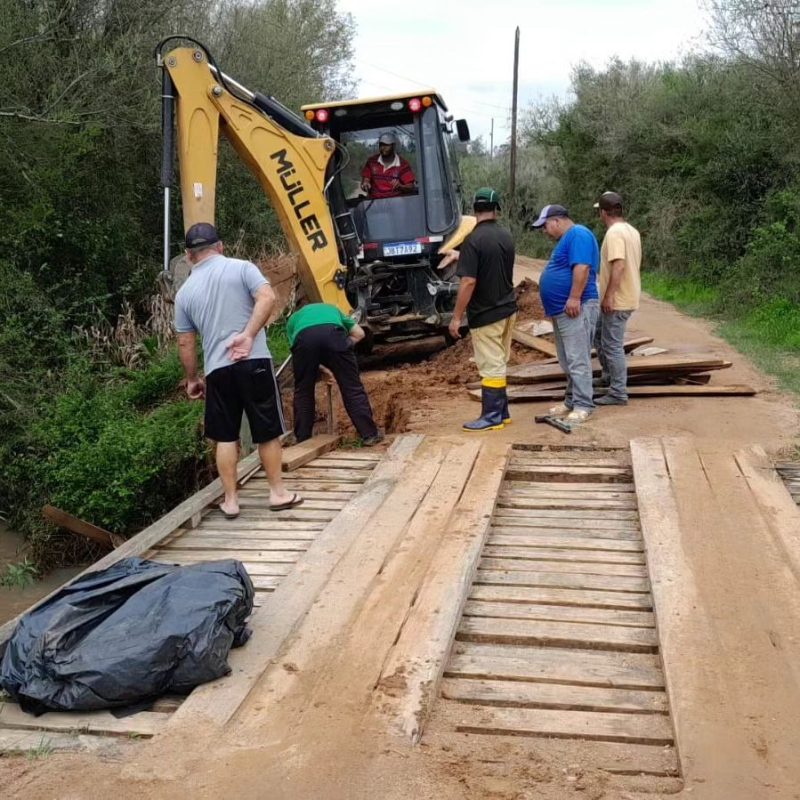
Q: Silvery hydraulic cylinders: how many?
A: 2